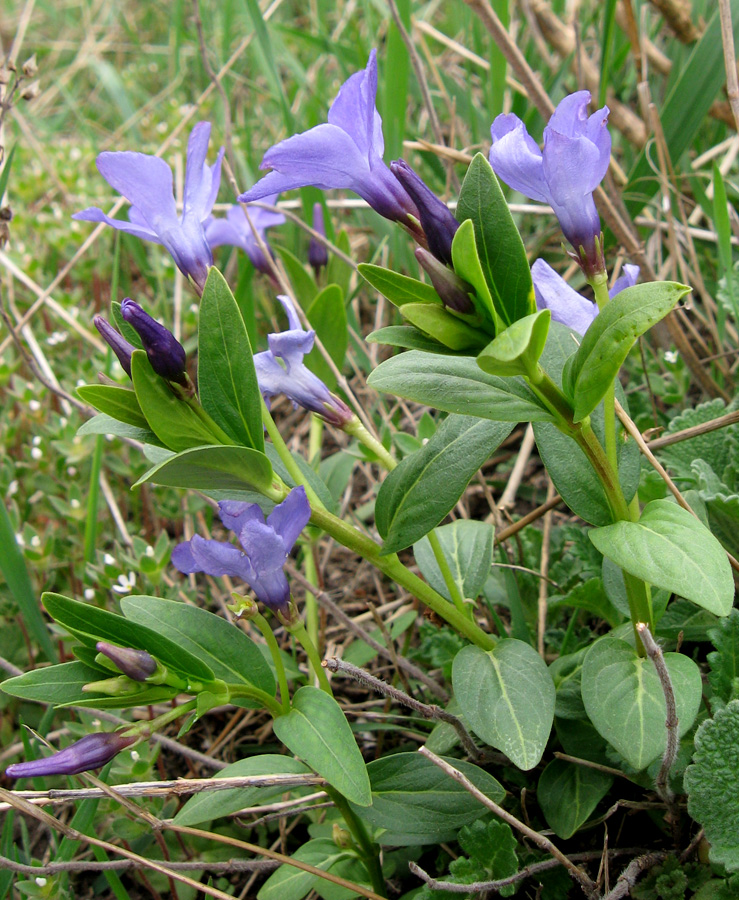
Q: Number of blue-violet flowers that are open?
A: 7